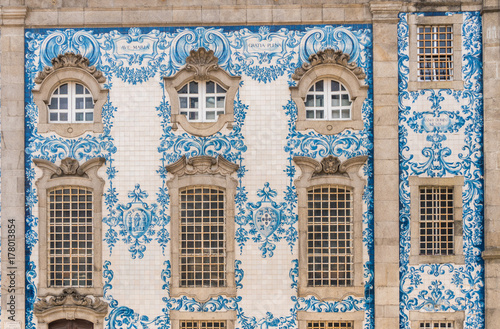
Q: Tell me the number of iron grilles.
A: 8